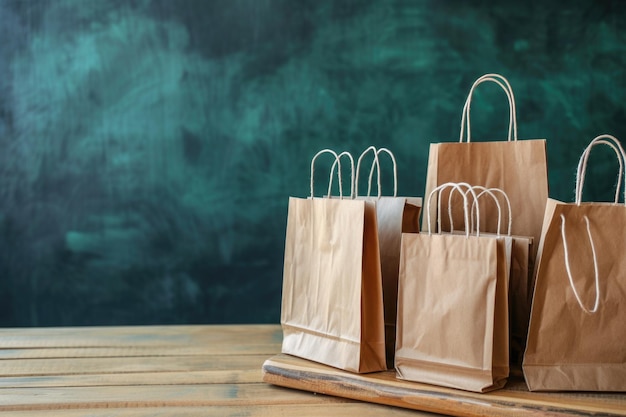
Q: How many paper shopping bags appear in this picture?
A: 6